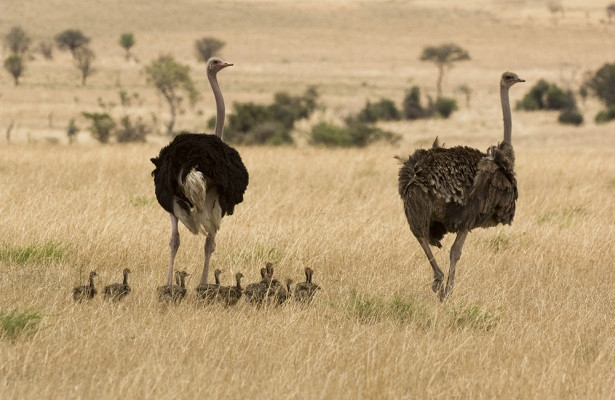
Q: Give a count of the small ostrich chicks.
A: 10